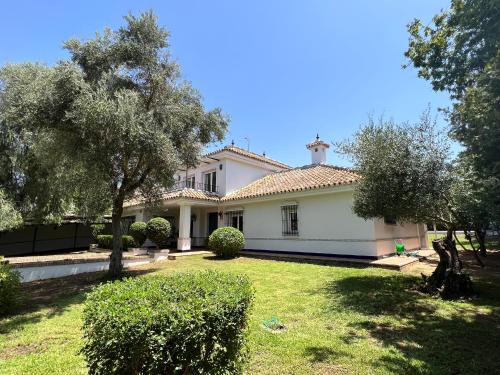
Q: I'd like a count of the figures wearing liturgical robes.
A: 0